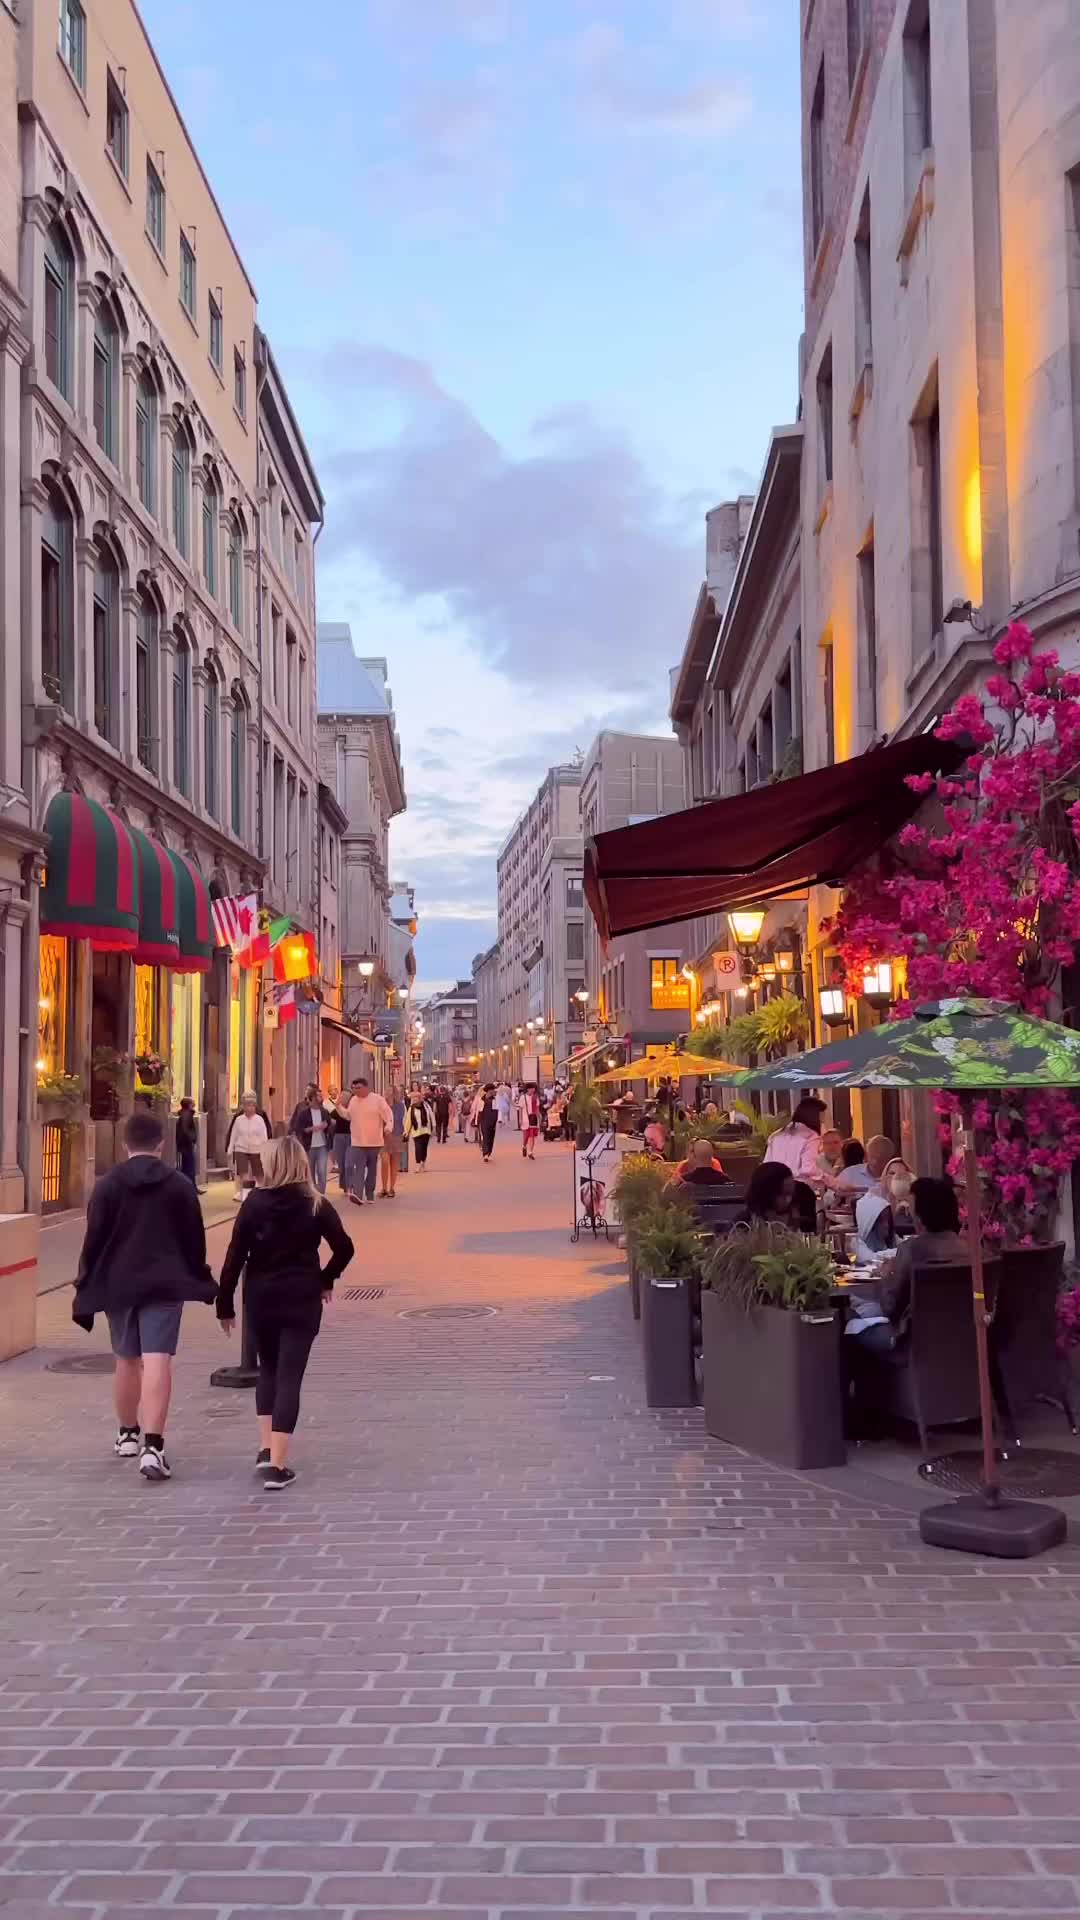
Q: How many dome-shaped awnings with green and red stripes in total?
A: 3